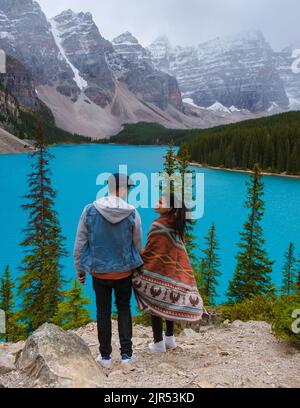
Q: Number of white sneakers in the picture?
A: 4